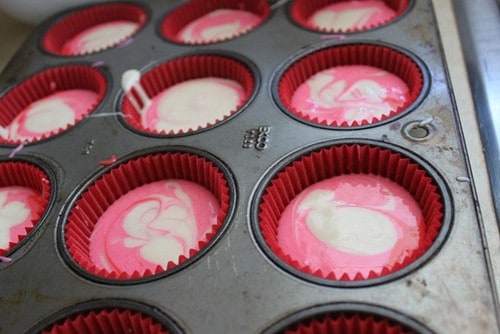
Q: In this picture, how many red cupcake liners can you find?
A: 11